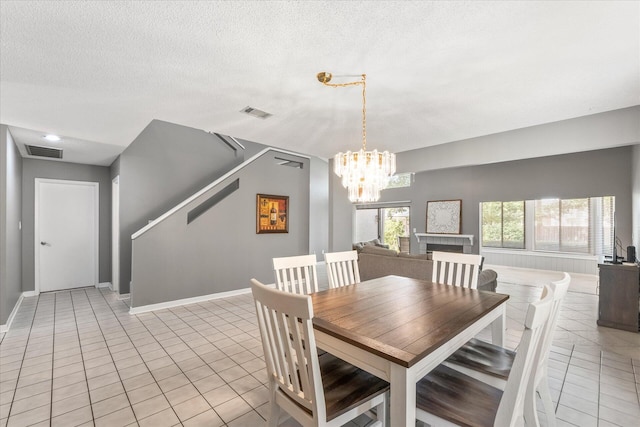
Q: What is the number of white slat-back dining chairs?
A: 6